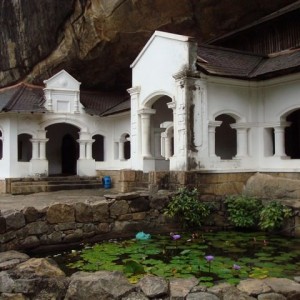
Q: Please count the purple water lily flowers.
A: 3